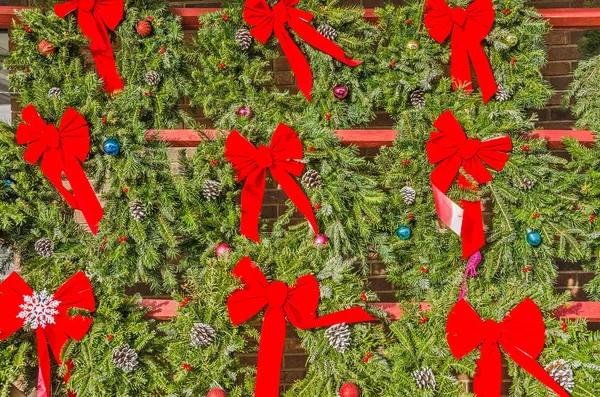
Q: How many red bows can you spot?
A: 9